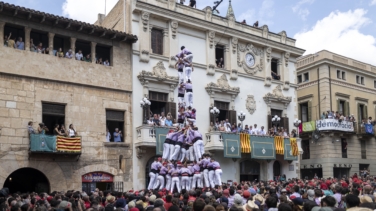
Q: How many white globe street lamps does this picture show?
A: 5